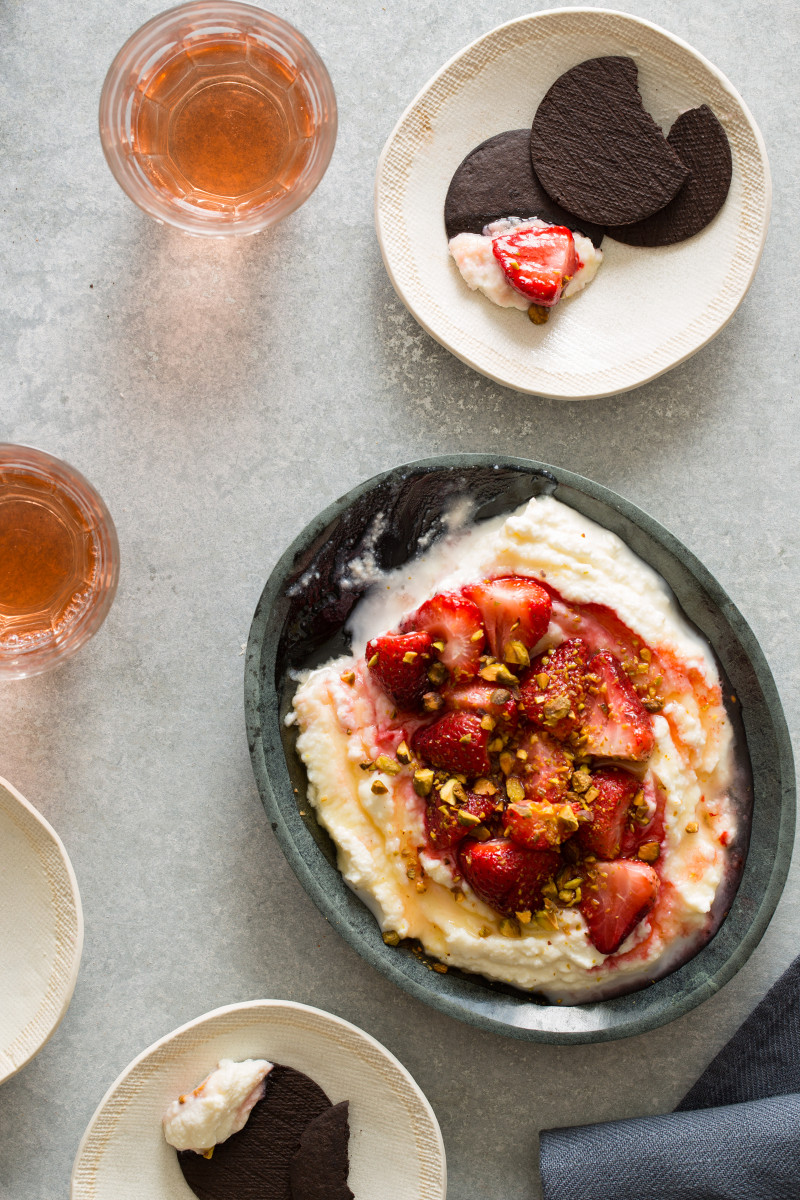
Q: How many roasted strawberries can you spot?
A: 14